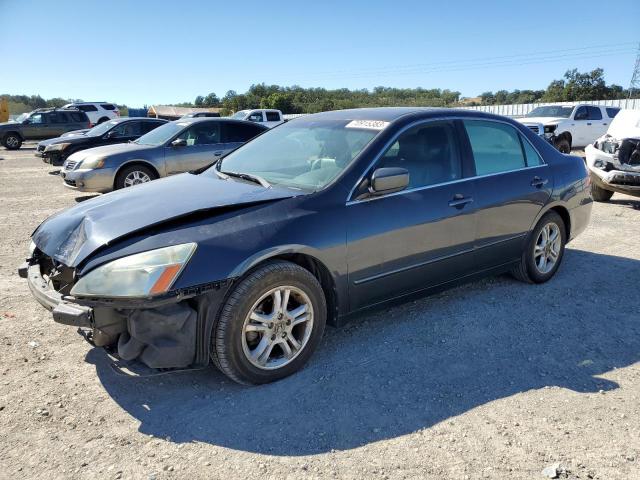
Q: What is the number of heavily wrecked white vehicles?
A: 1